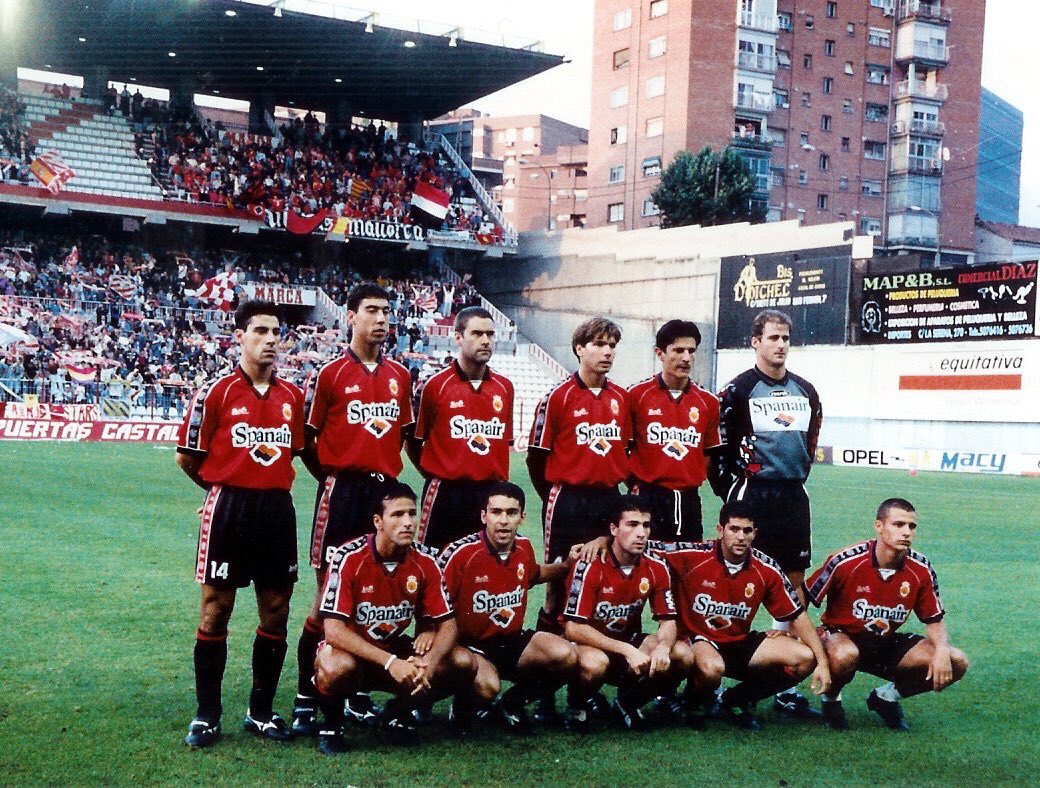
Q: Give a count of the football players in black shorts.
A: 11